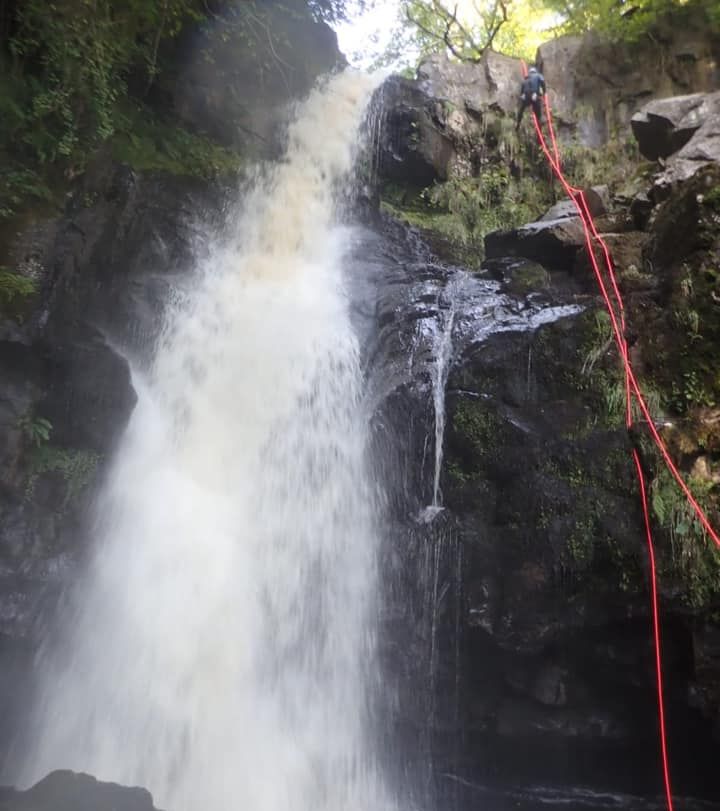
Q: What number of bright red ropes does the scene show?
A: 2